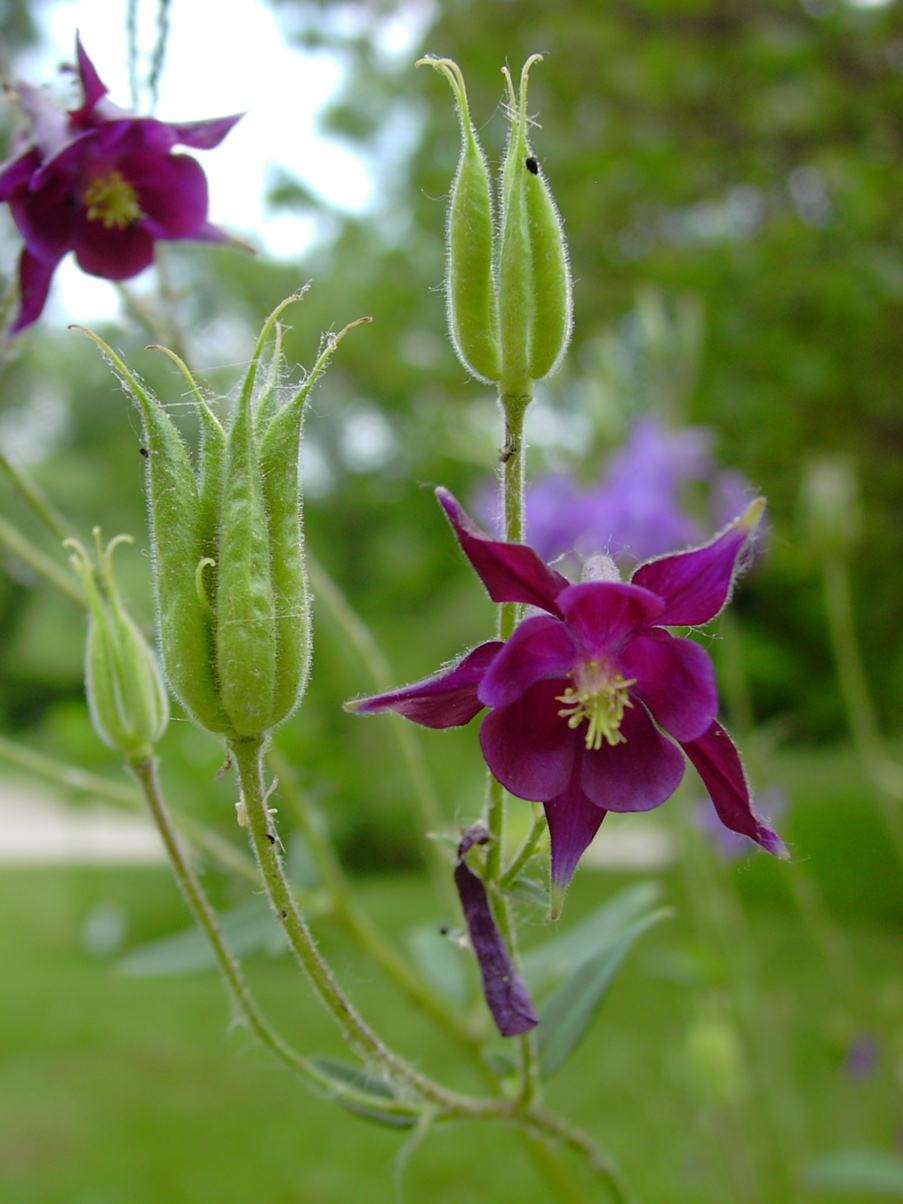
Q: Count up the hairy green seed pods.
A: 3